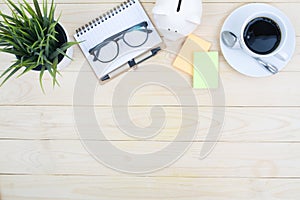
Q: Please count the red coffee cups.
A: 0